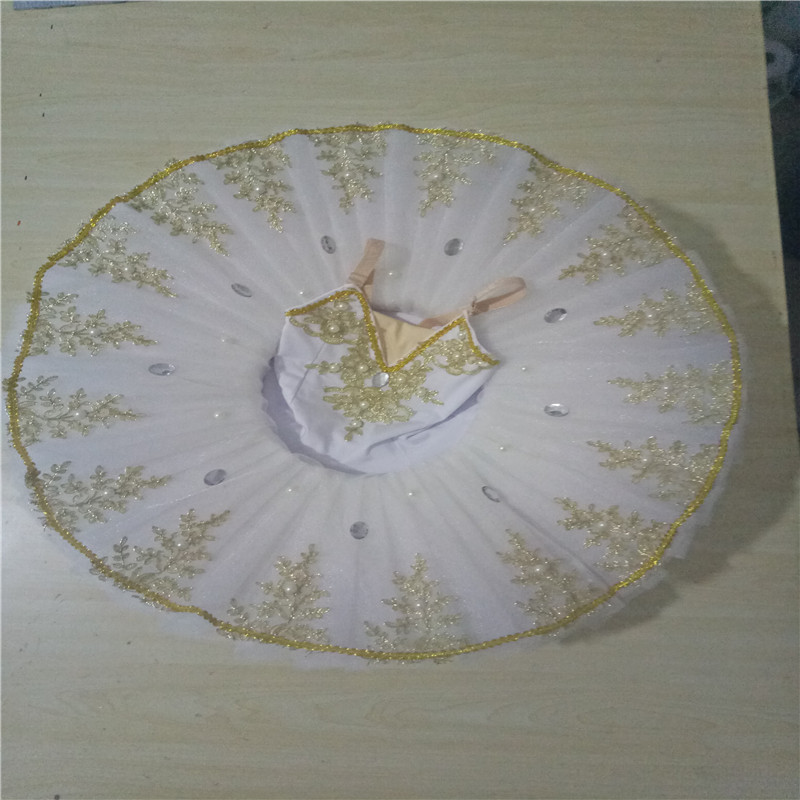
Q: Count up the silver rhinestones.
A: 10